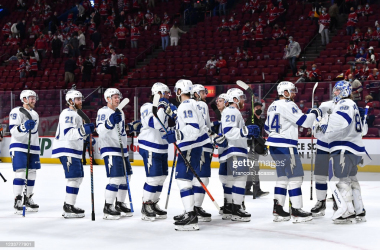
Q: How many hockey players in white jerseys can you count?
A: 11